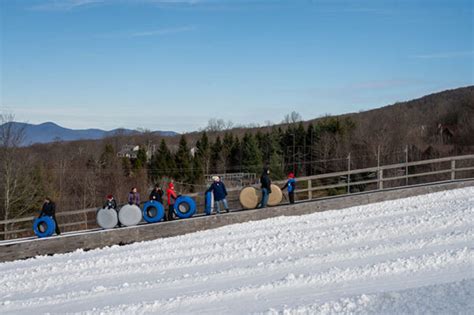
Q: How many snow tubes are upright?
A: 8